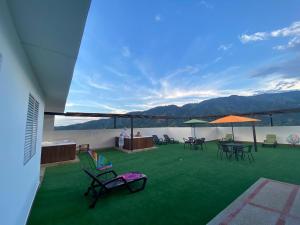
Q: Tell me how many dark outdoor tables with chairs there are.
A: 2